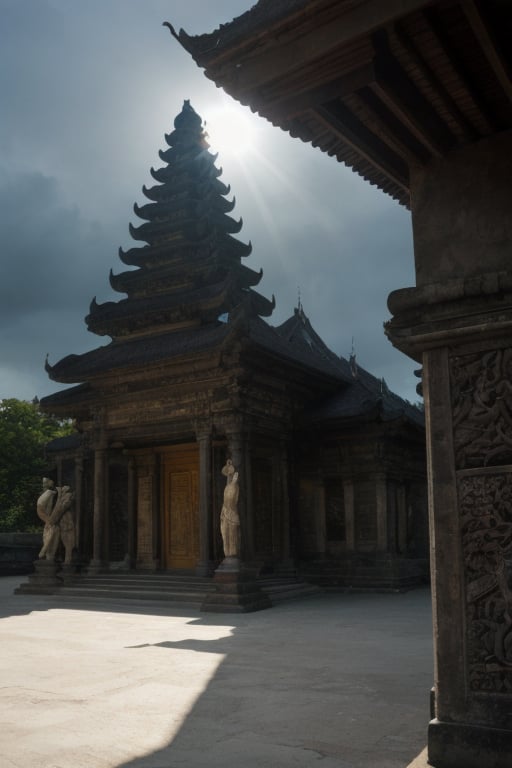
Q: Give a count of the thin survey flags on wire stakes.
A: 0